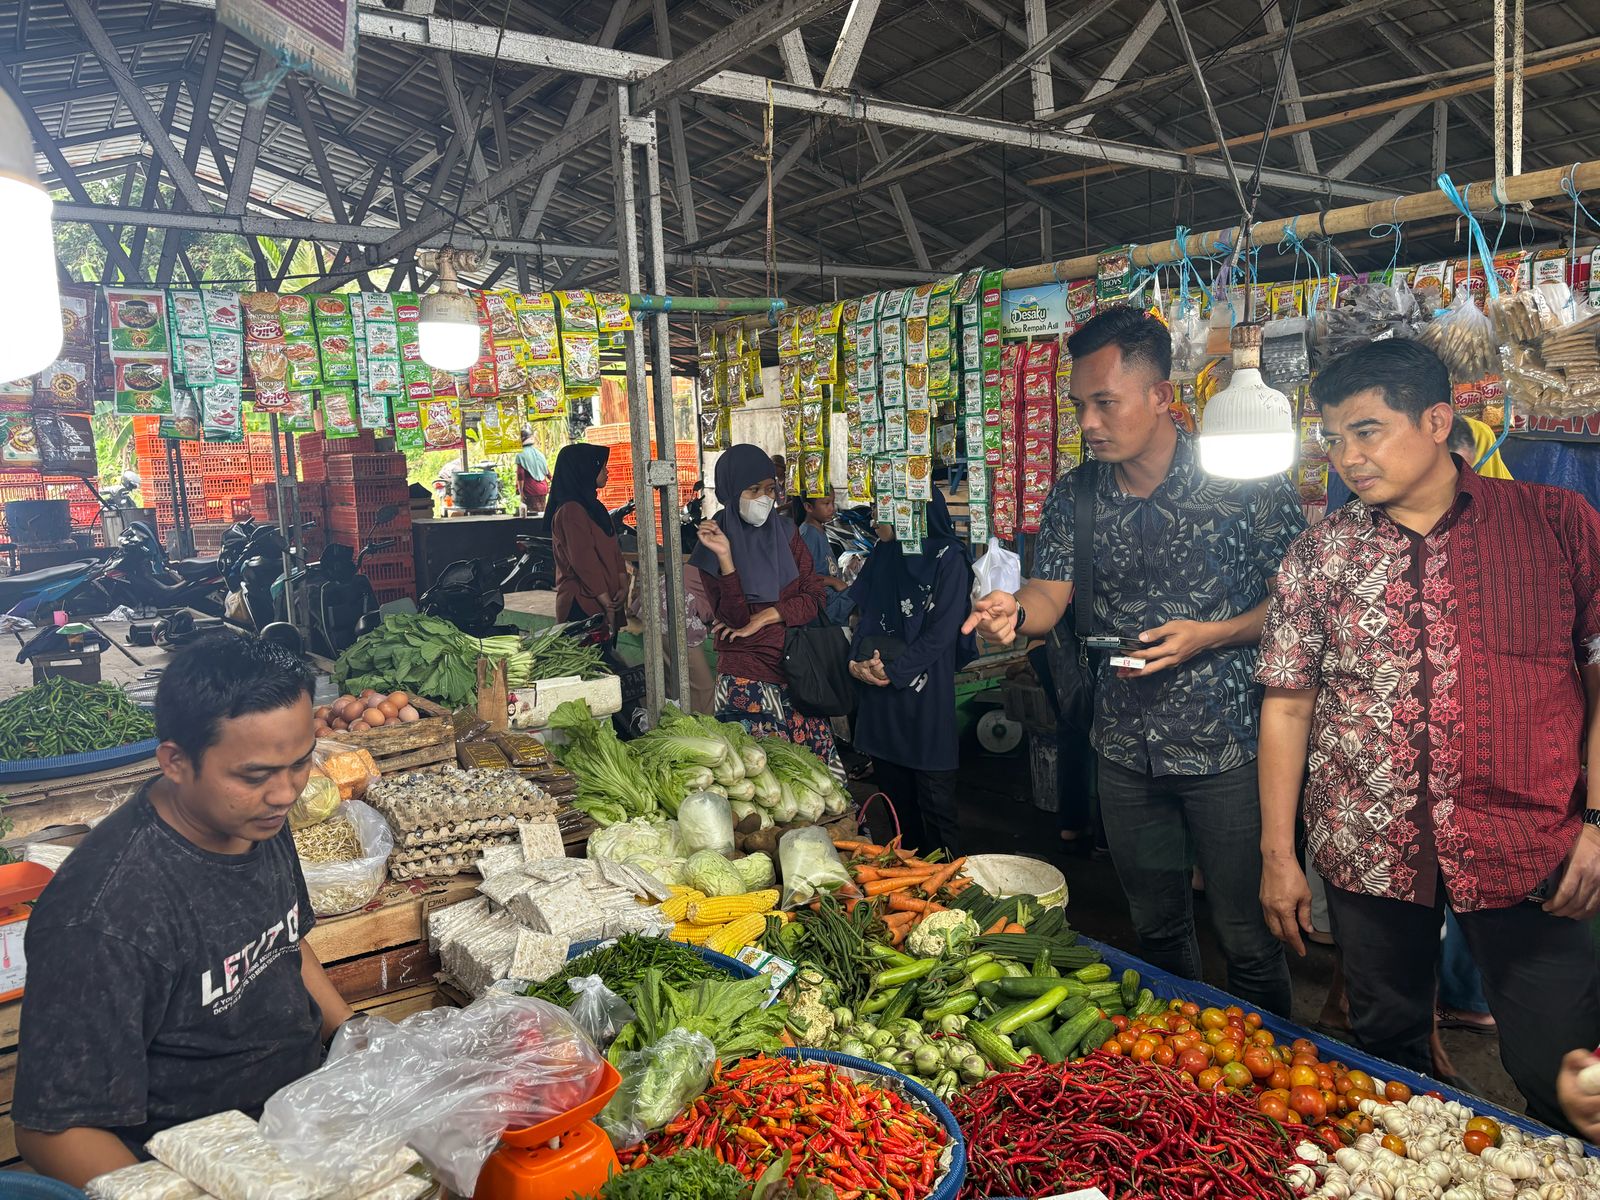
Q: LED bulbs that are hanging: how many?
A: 3